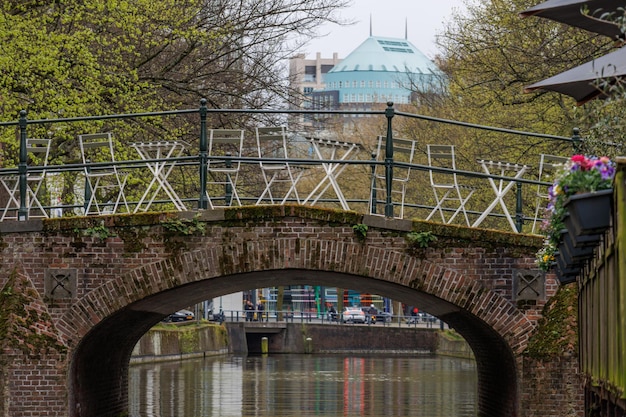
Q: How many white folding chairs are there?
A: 7